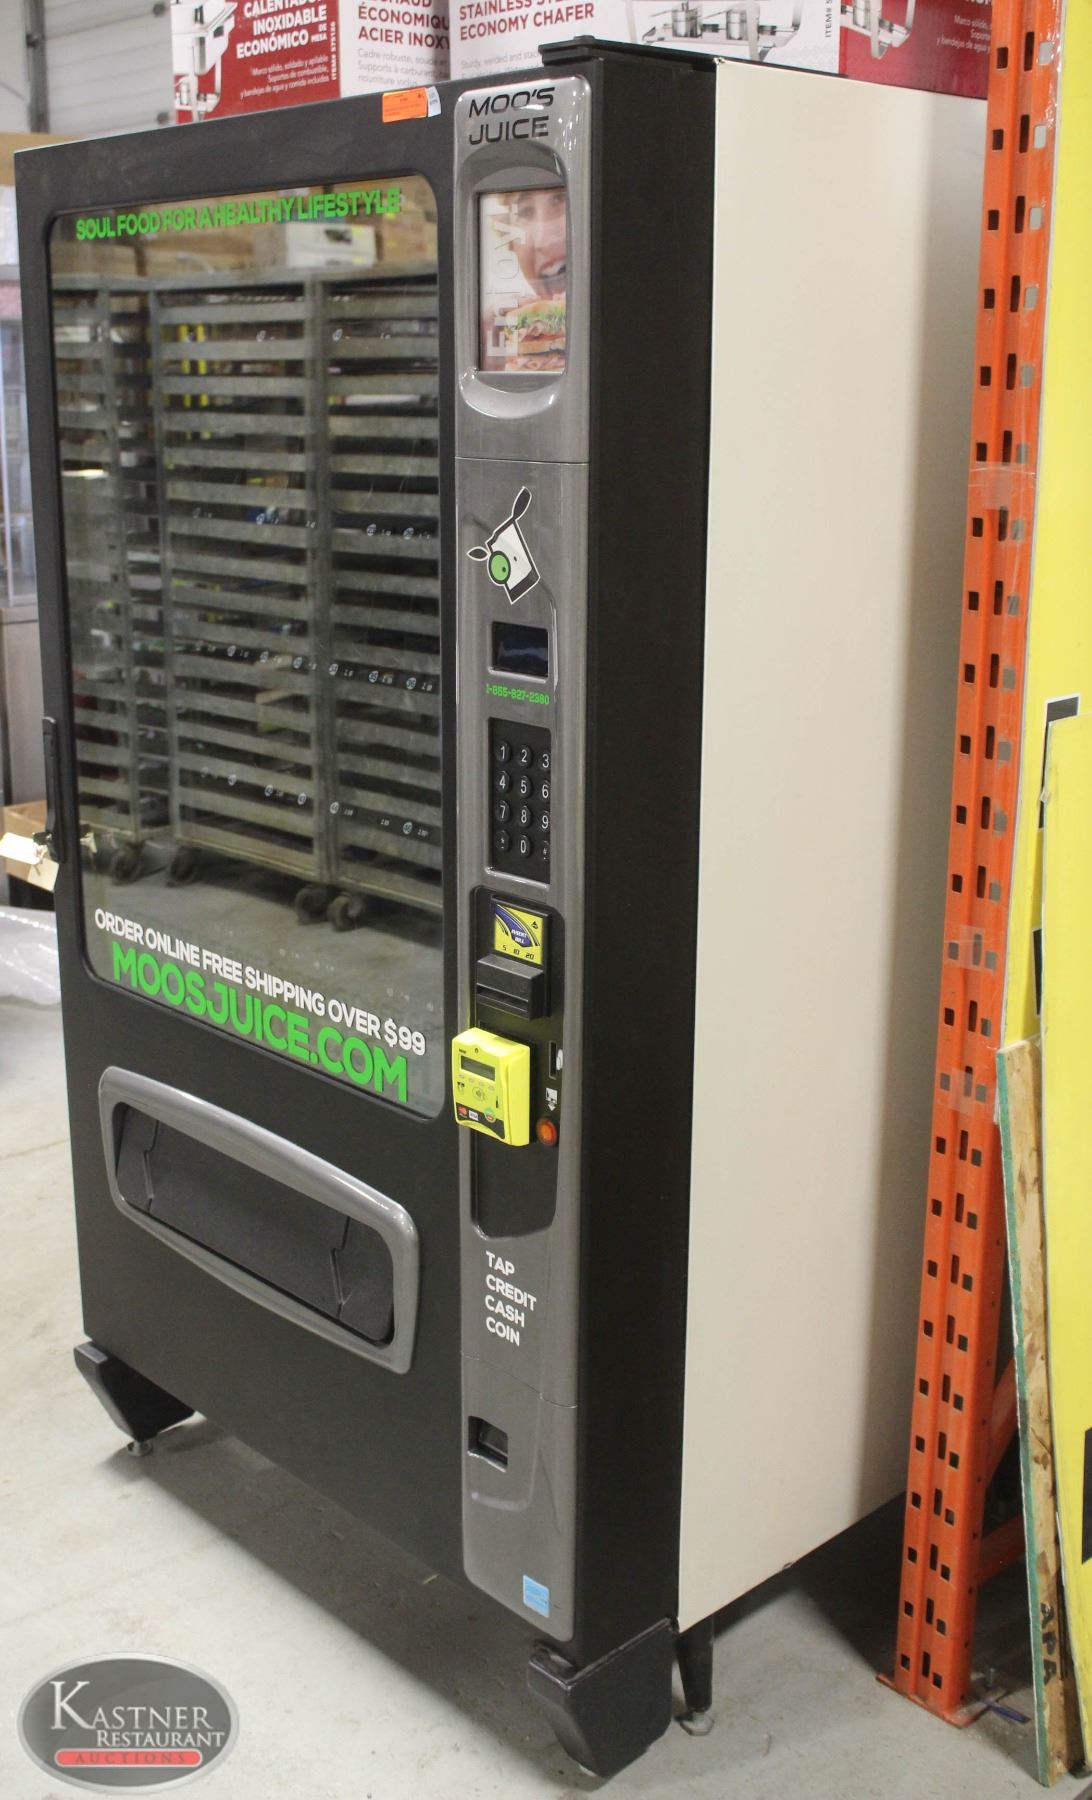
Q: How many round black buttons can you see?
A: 12